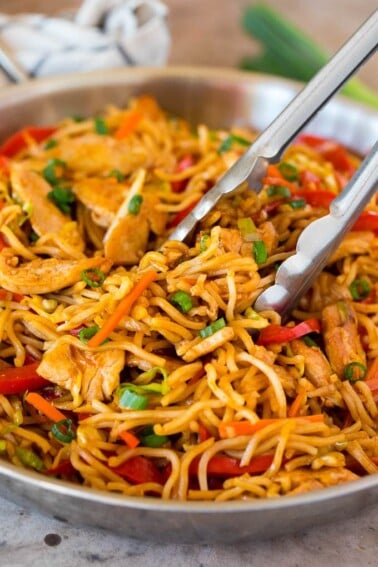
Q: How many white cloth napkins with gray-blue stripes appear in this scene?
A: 1